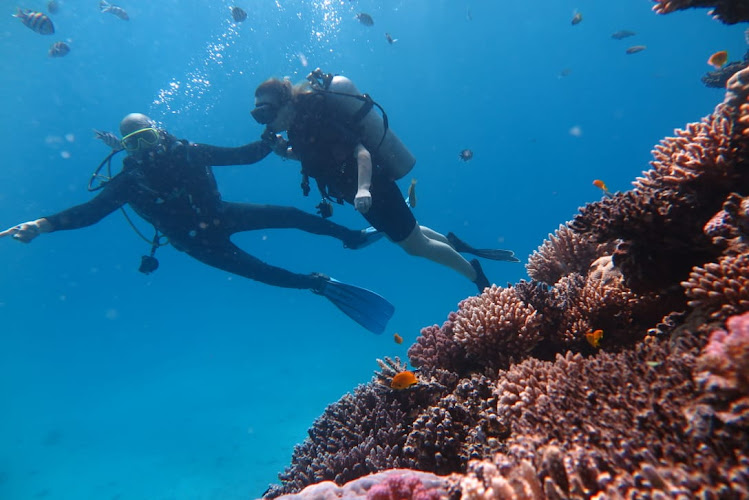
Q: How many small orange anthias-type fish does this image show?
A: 5